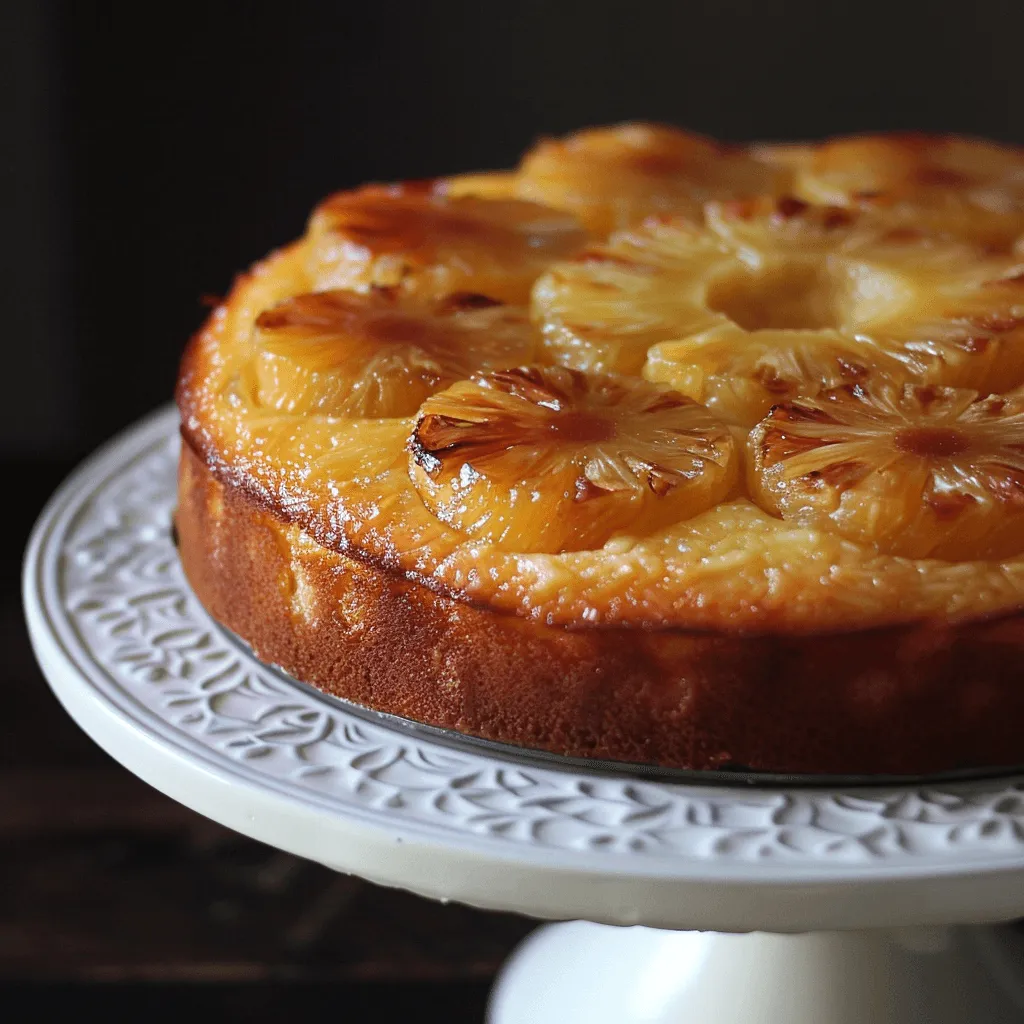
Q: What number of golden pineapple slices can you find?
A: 7